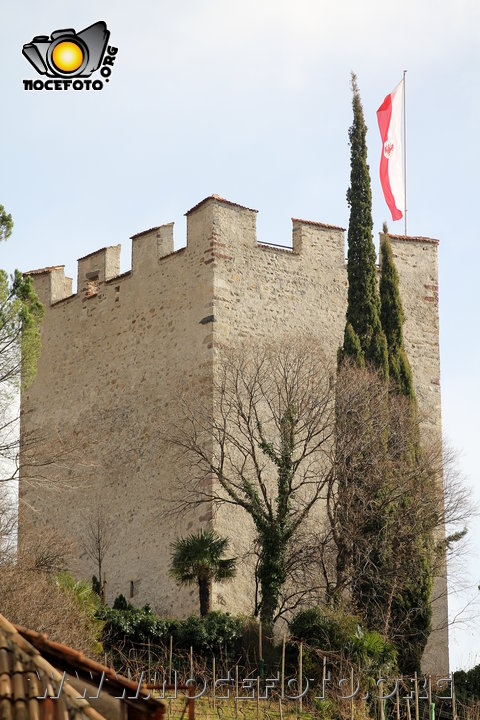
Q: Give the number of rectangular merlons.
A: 6